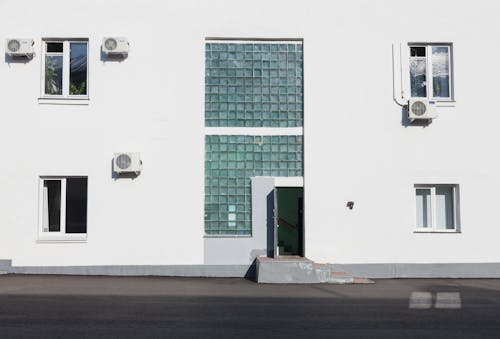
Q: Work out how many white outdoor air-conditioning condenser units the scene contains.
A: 4